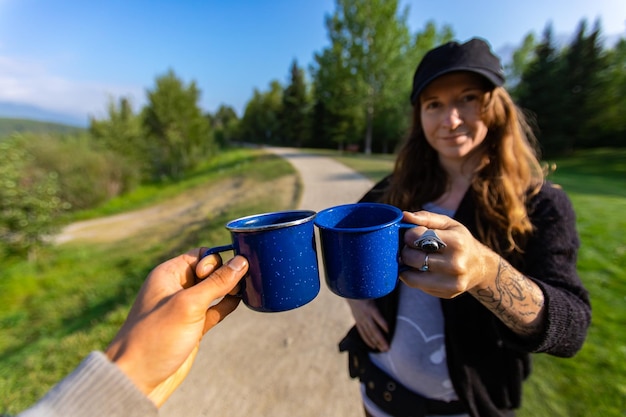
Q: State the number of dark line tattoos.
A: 1